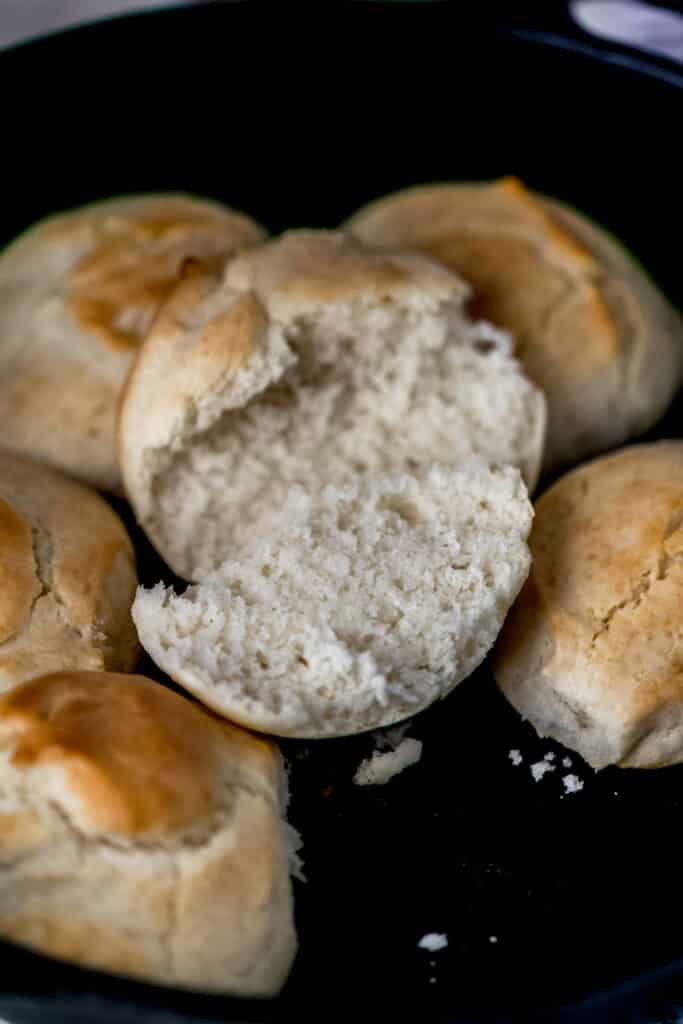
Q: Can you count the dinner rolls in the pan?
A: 6